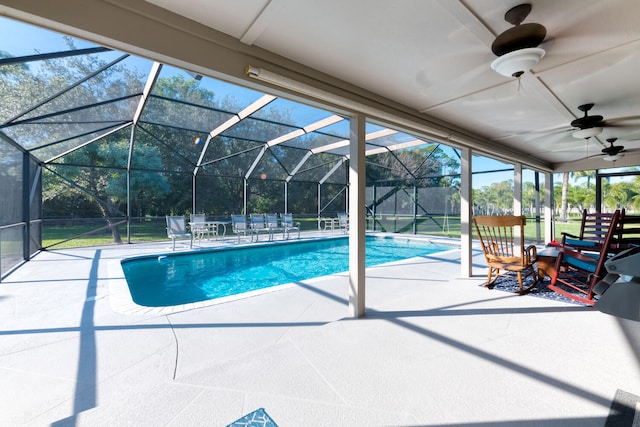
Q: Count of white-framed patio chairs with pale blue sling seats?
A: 7